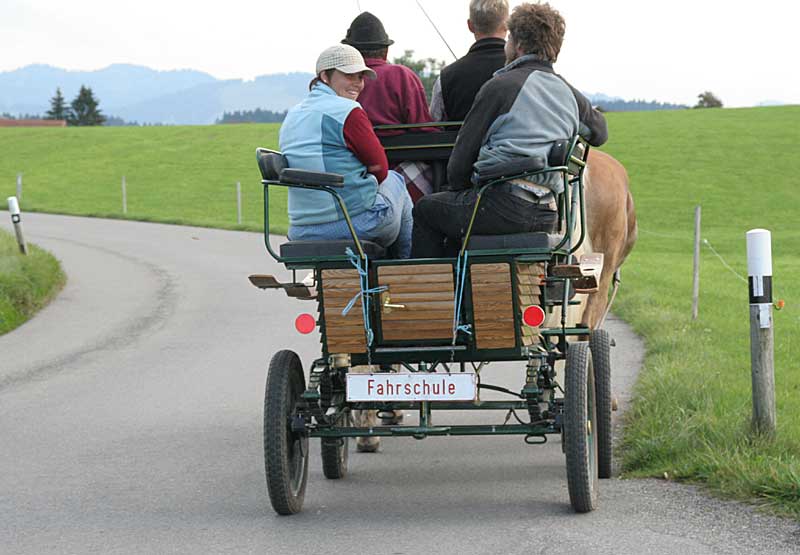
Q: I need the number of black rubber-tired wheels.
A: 4